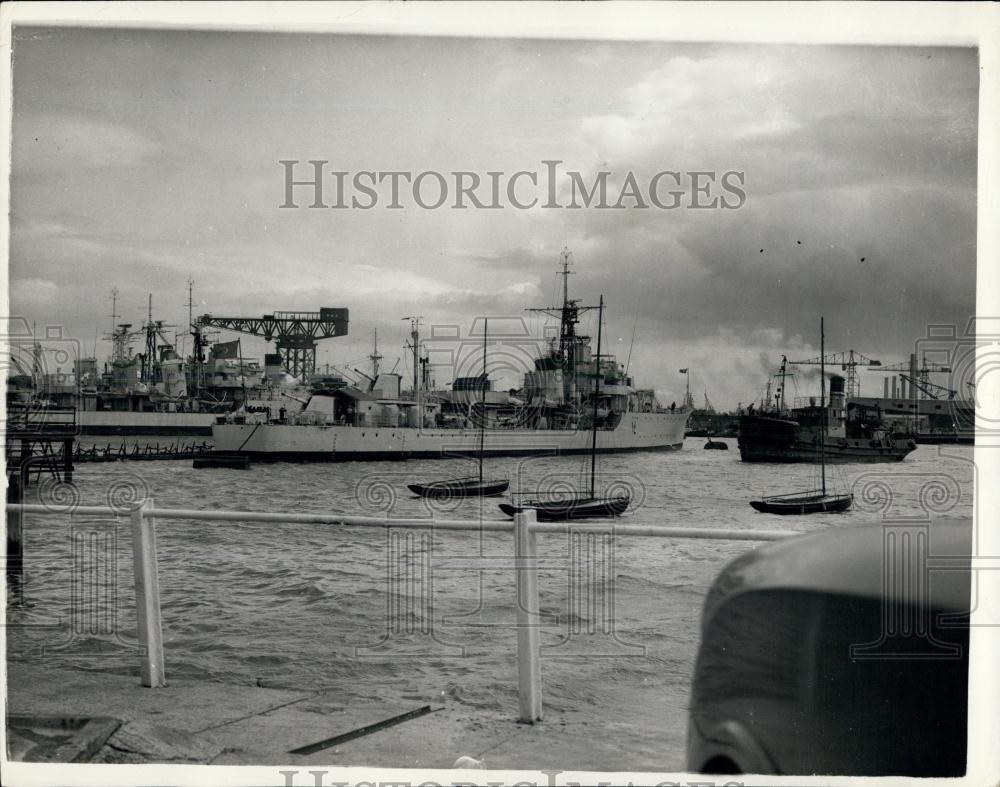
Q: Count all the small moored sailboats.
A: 3